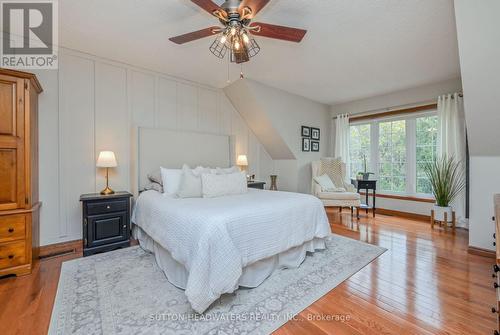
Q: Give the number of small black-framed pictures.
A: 4